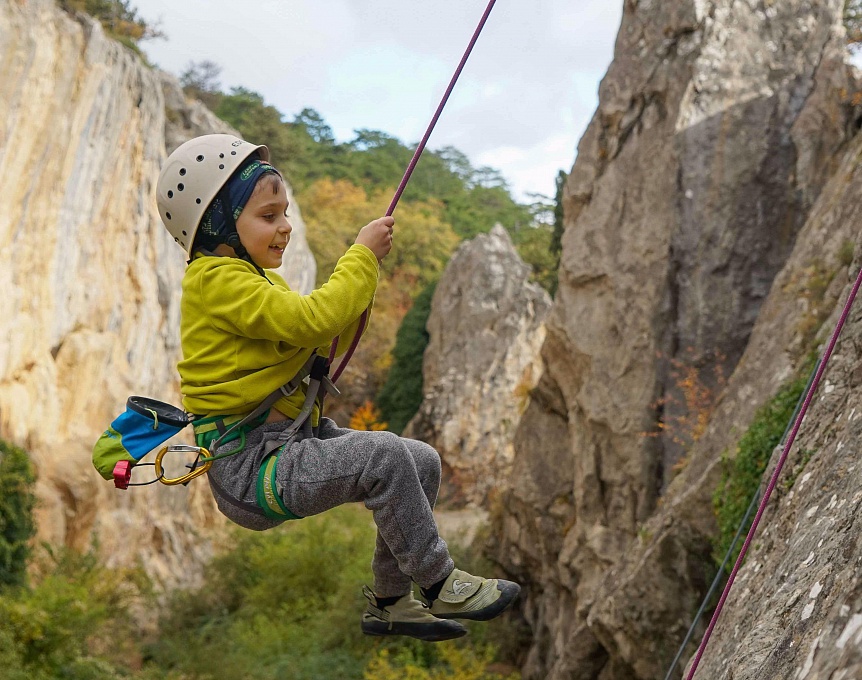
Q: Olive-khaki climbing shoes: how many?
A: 2